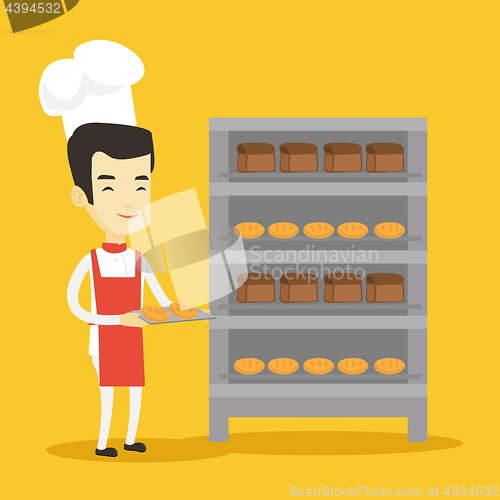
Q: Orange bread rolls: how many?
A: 12